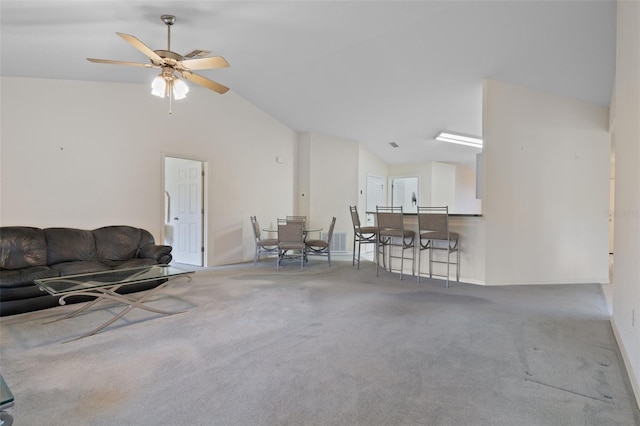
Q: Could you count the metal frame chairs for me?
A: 7